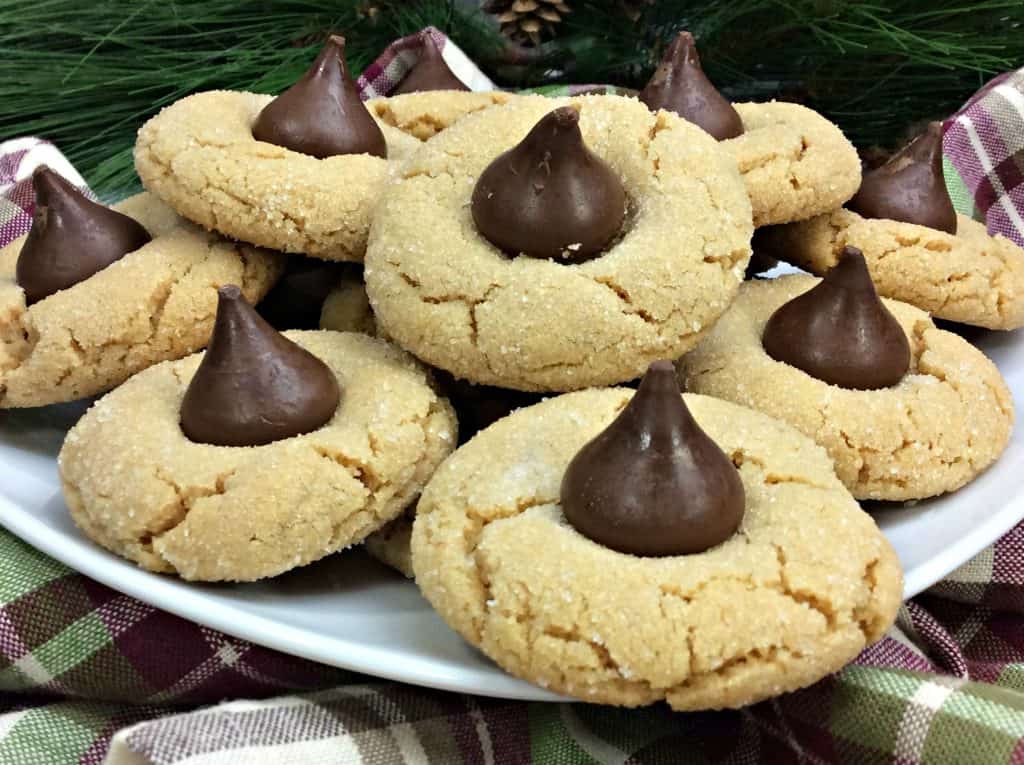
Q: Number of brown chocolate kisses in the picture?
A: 9